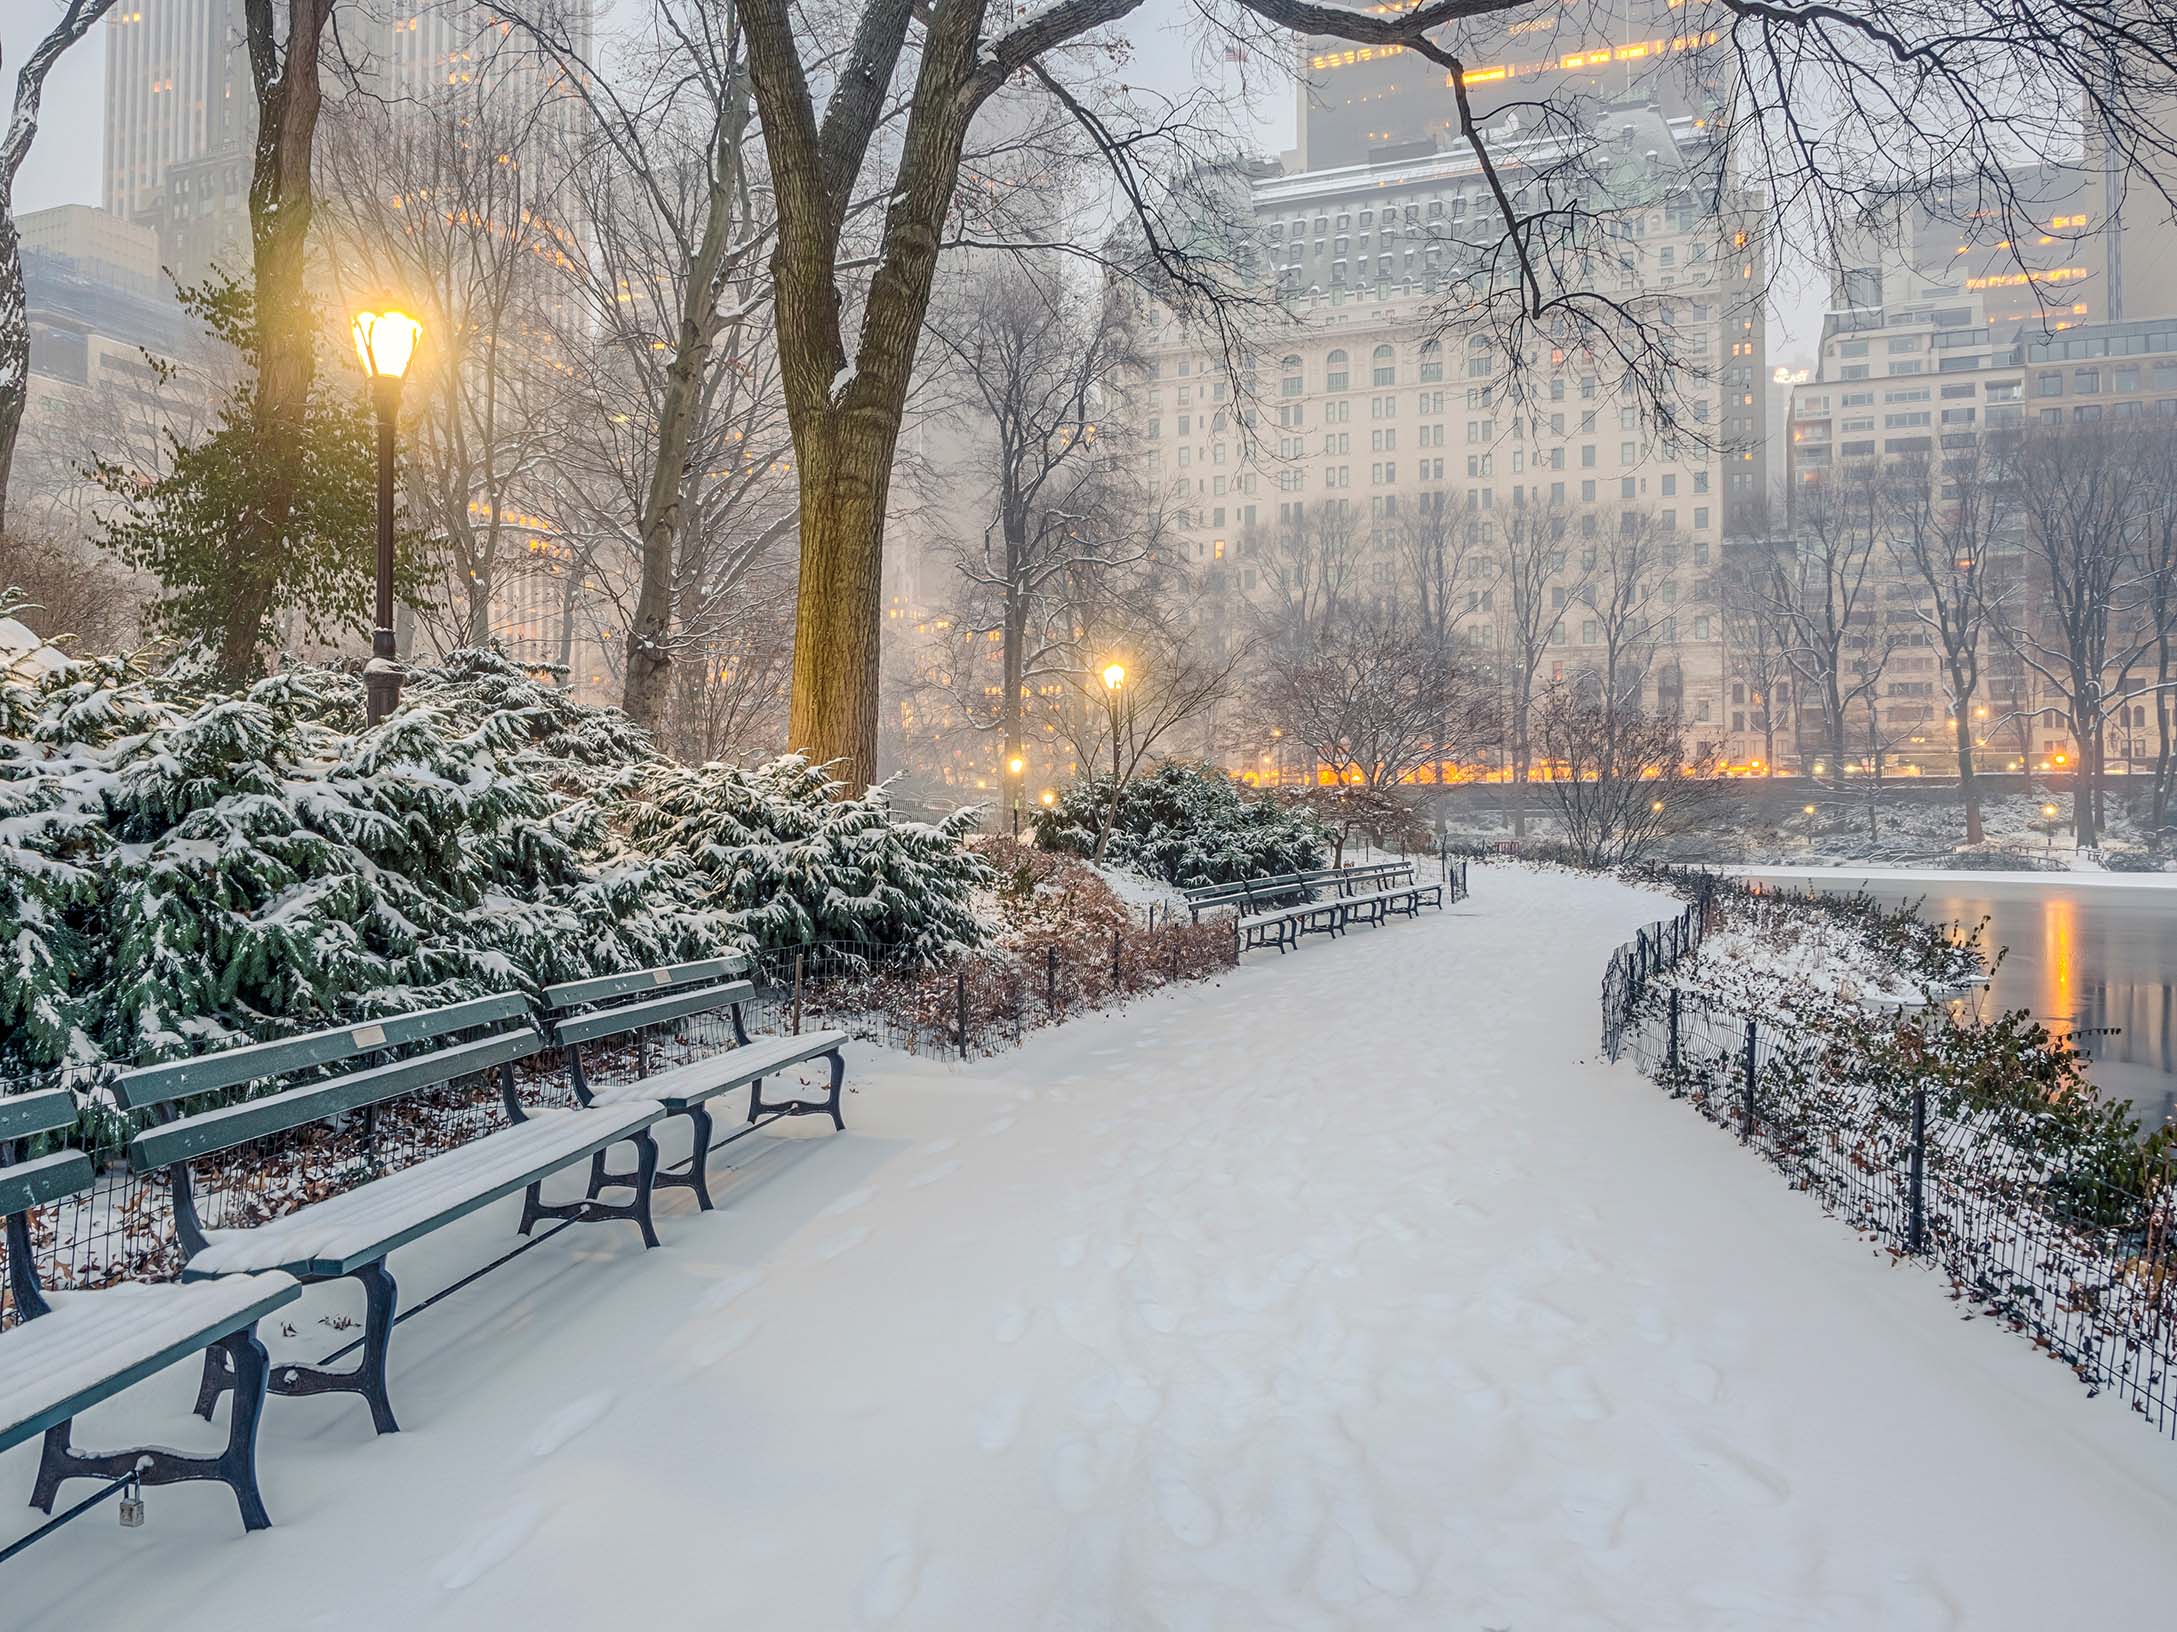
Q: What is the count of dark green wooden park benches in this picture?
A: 8